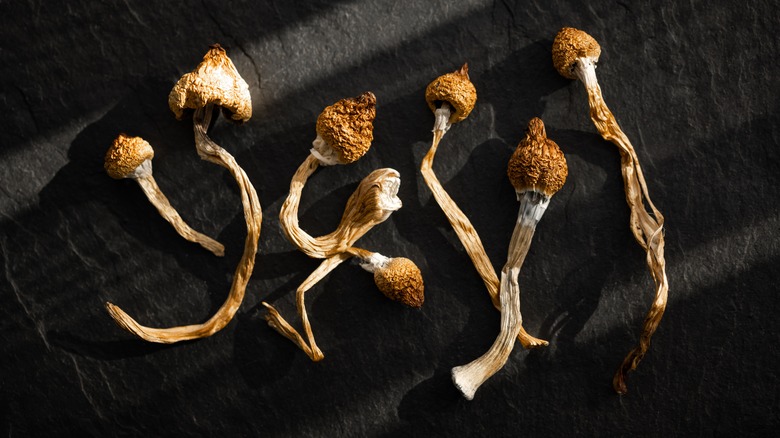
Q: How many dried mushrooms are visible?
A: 7